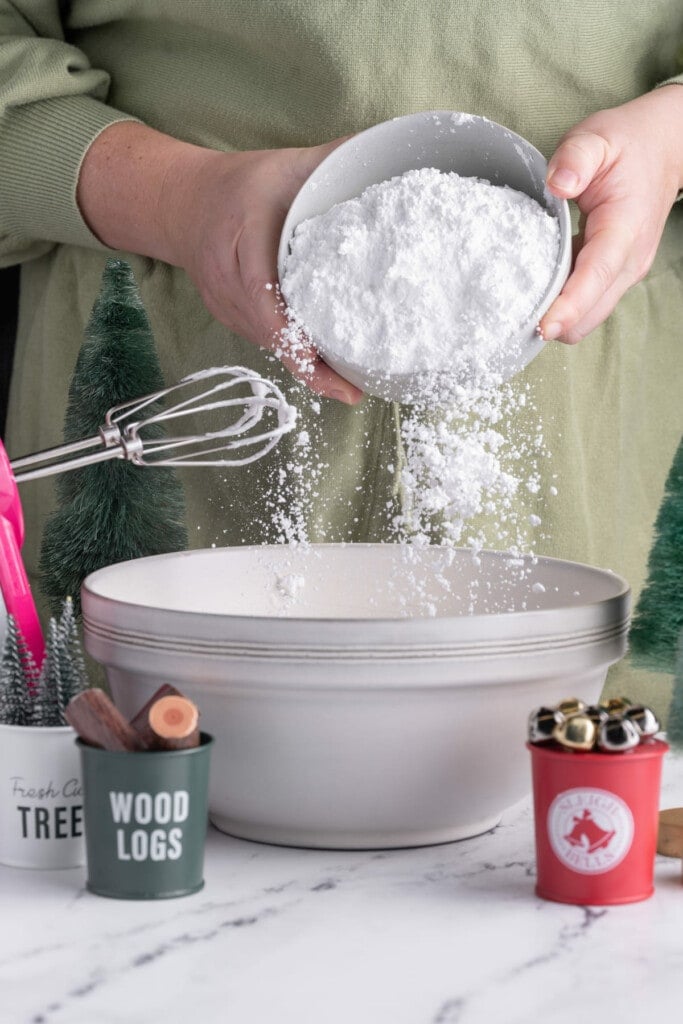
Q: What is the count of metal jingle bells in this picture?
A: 7